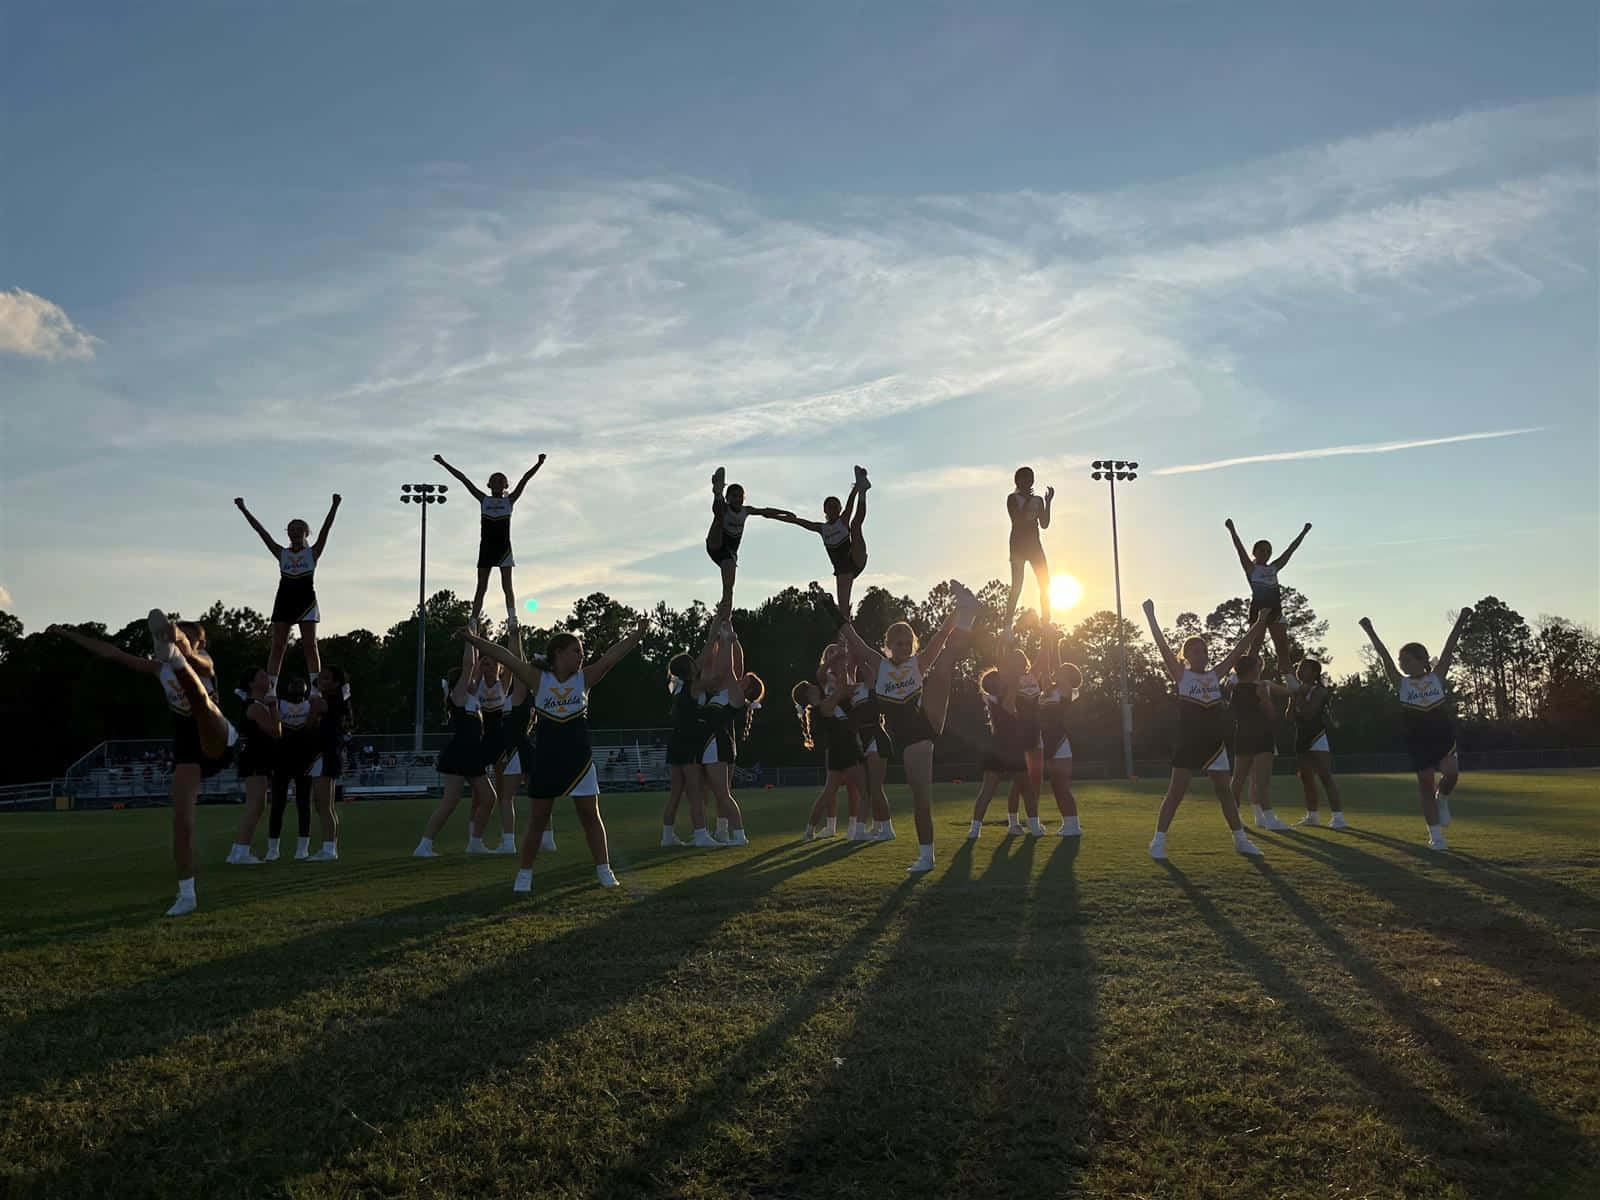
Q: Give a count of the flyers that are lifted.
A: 6